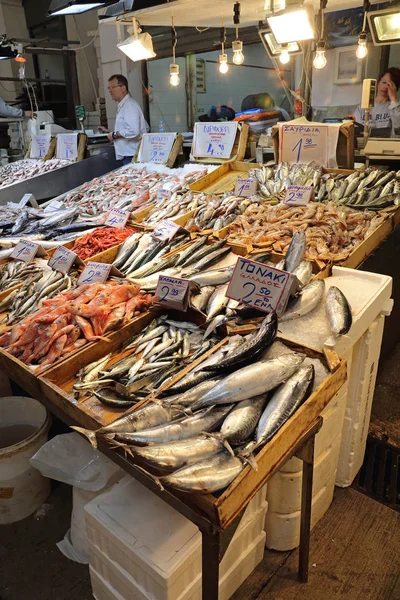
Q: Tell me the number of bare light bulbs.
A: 6